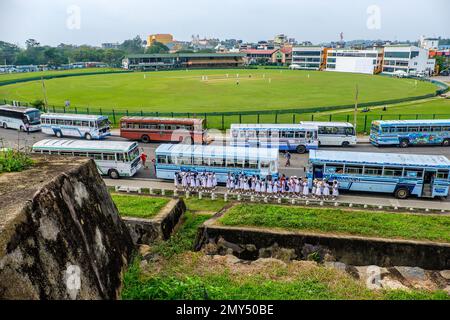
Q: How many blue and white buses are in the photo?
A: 5